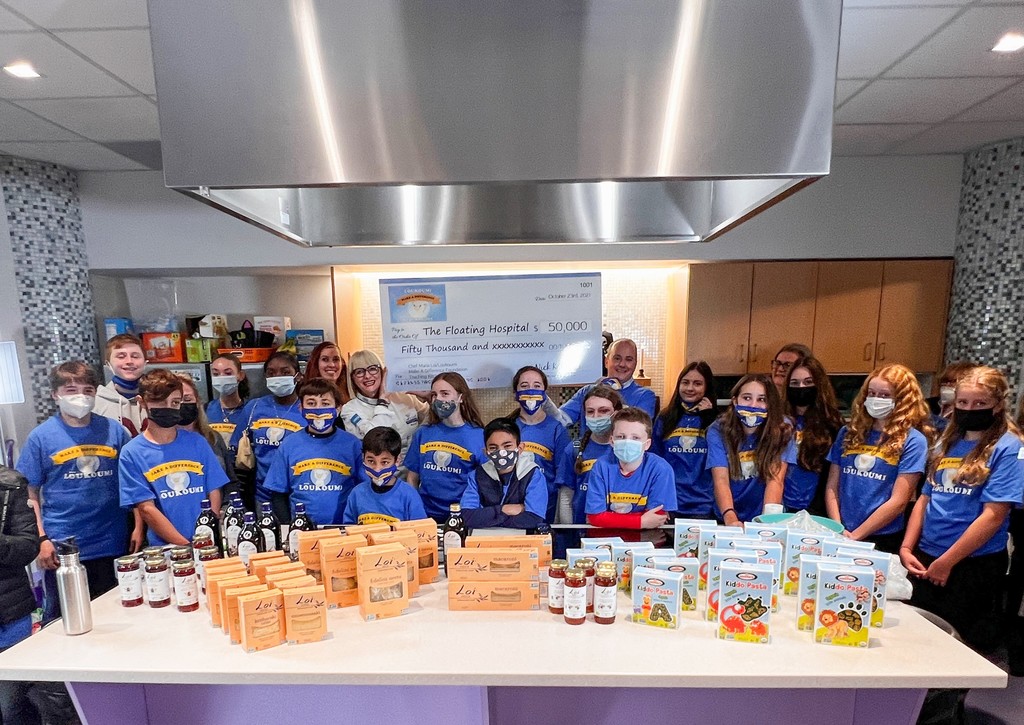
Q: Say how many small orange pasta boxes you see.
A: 12